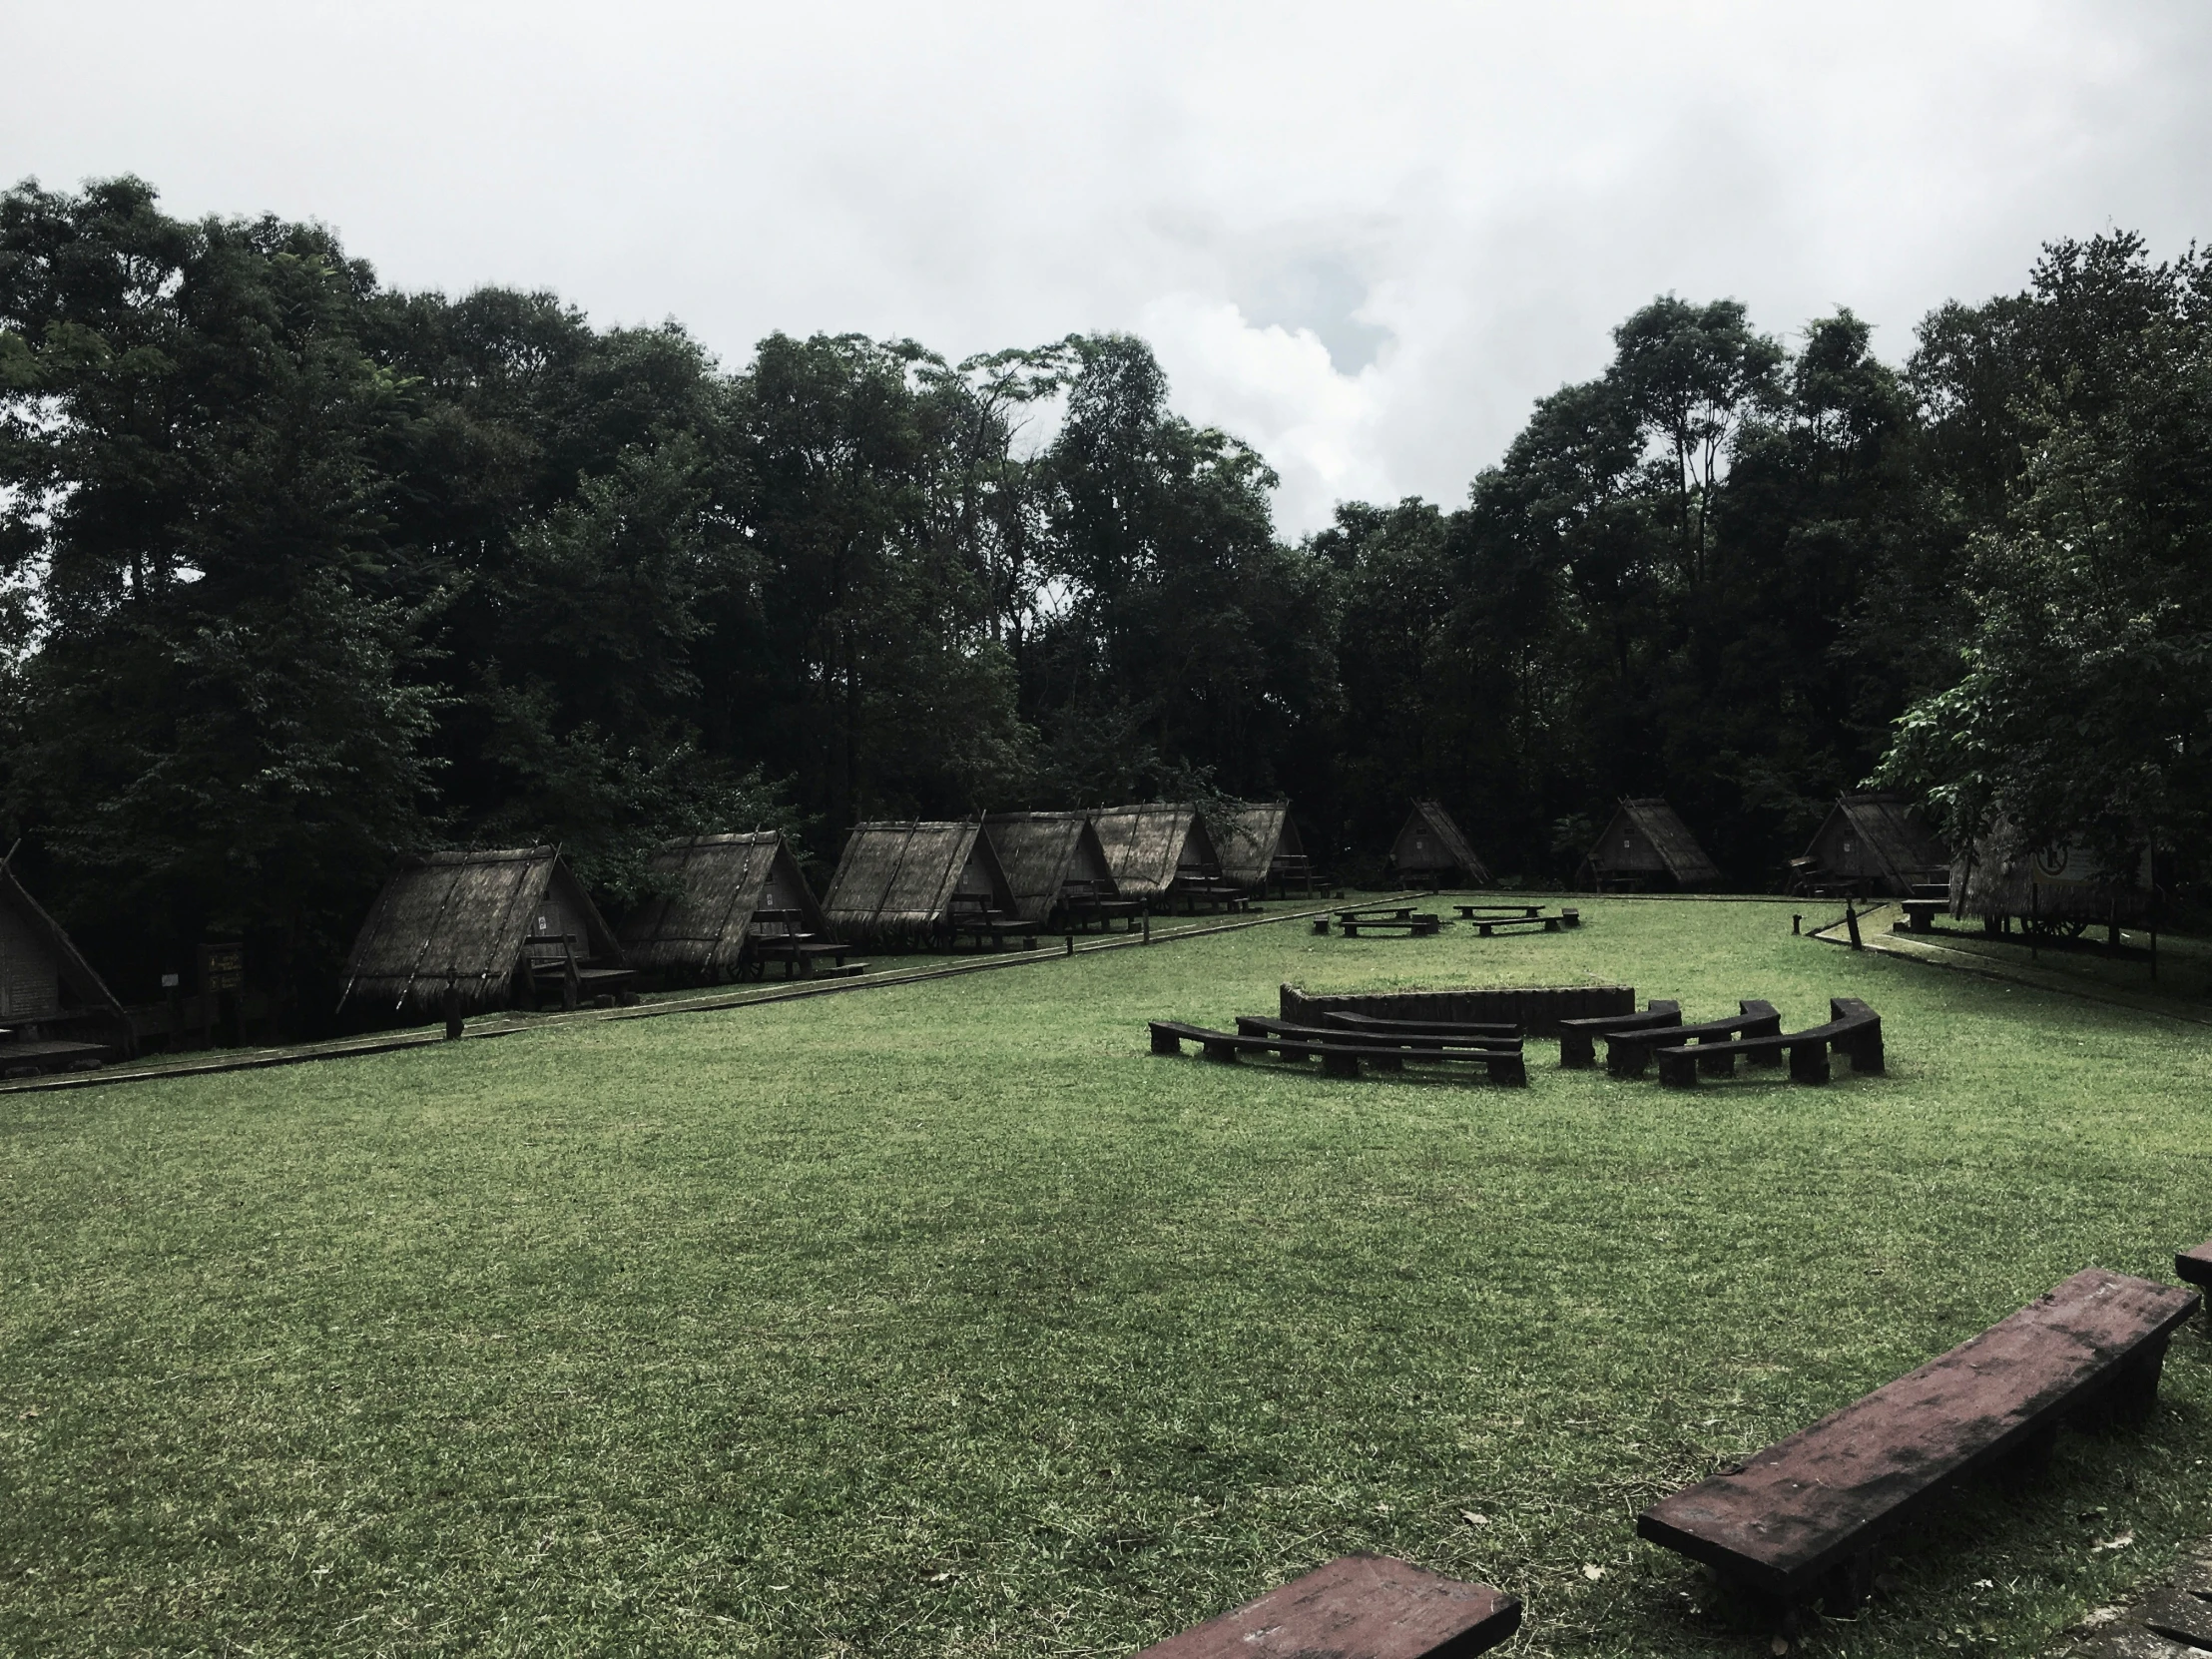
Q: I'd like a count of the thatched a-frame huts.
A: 11